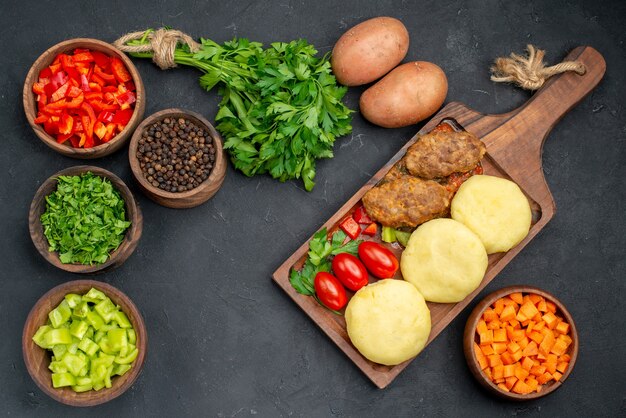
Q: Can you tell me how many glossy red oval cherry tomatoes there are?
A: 3